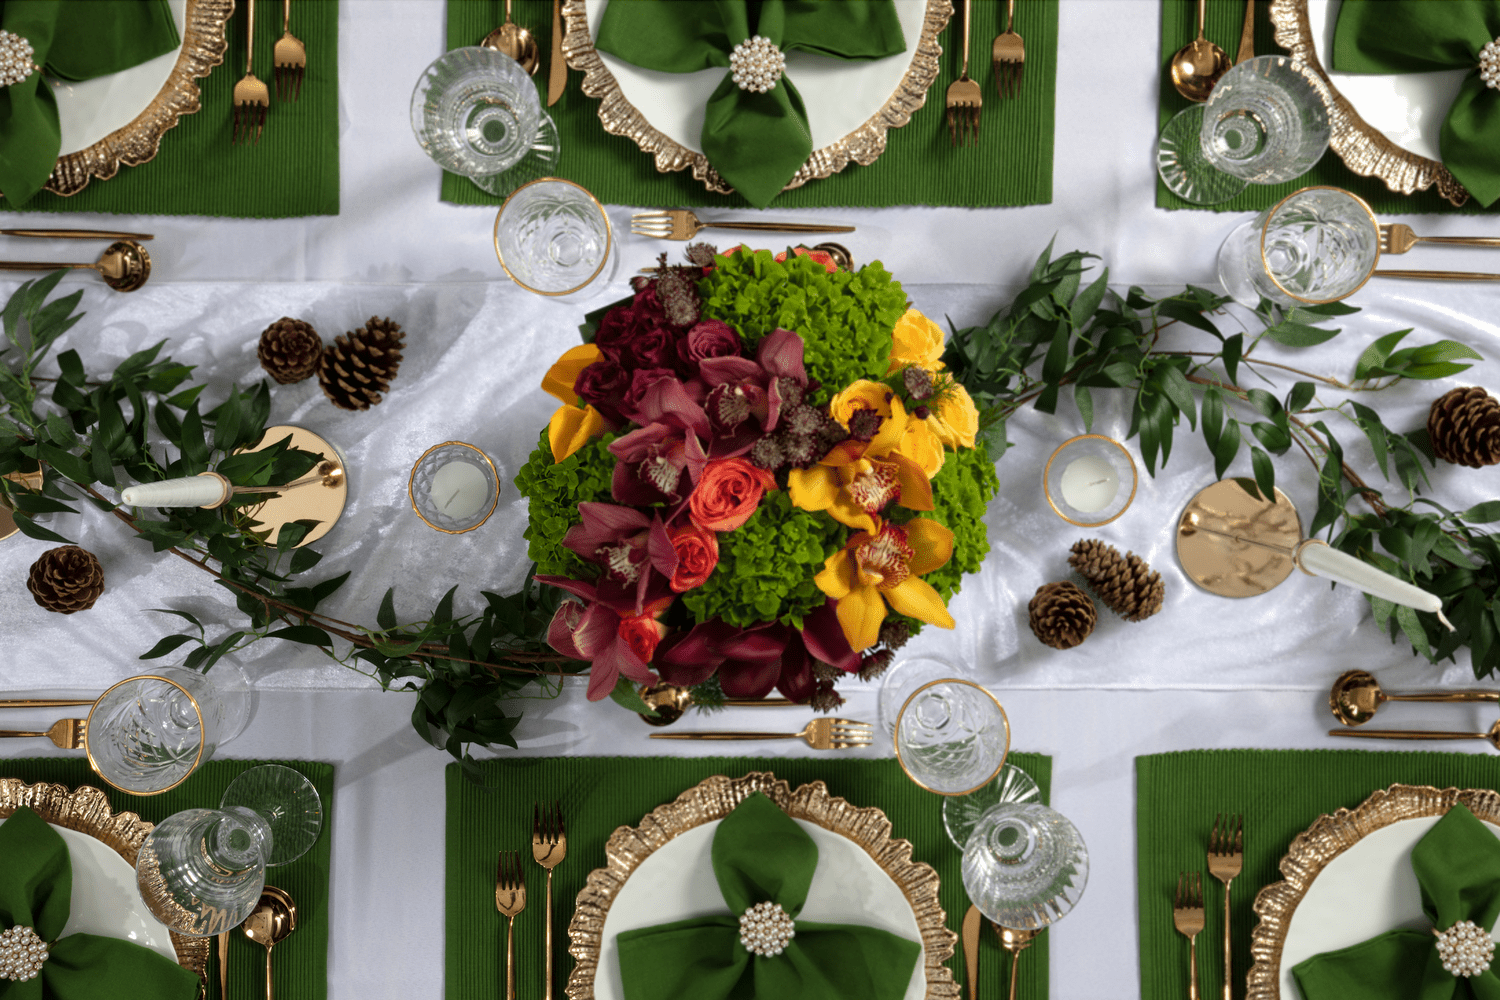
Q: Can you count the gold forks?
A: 12